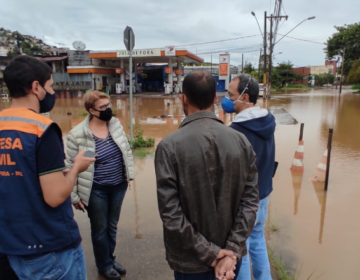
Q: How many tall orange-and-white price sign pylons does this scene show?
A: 1